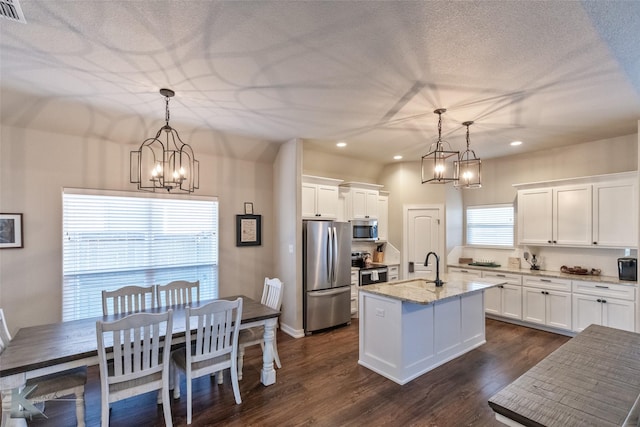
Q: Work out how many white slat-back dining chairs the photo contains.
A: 6